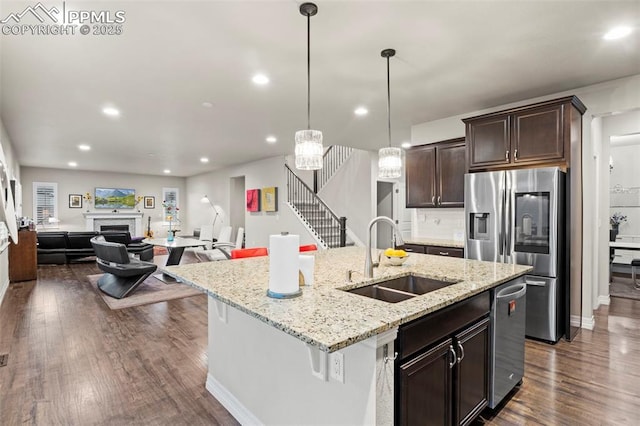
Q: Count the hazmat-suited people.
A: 0